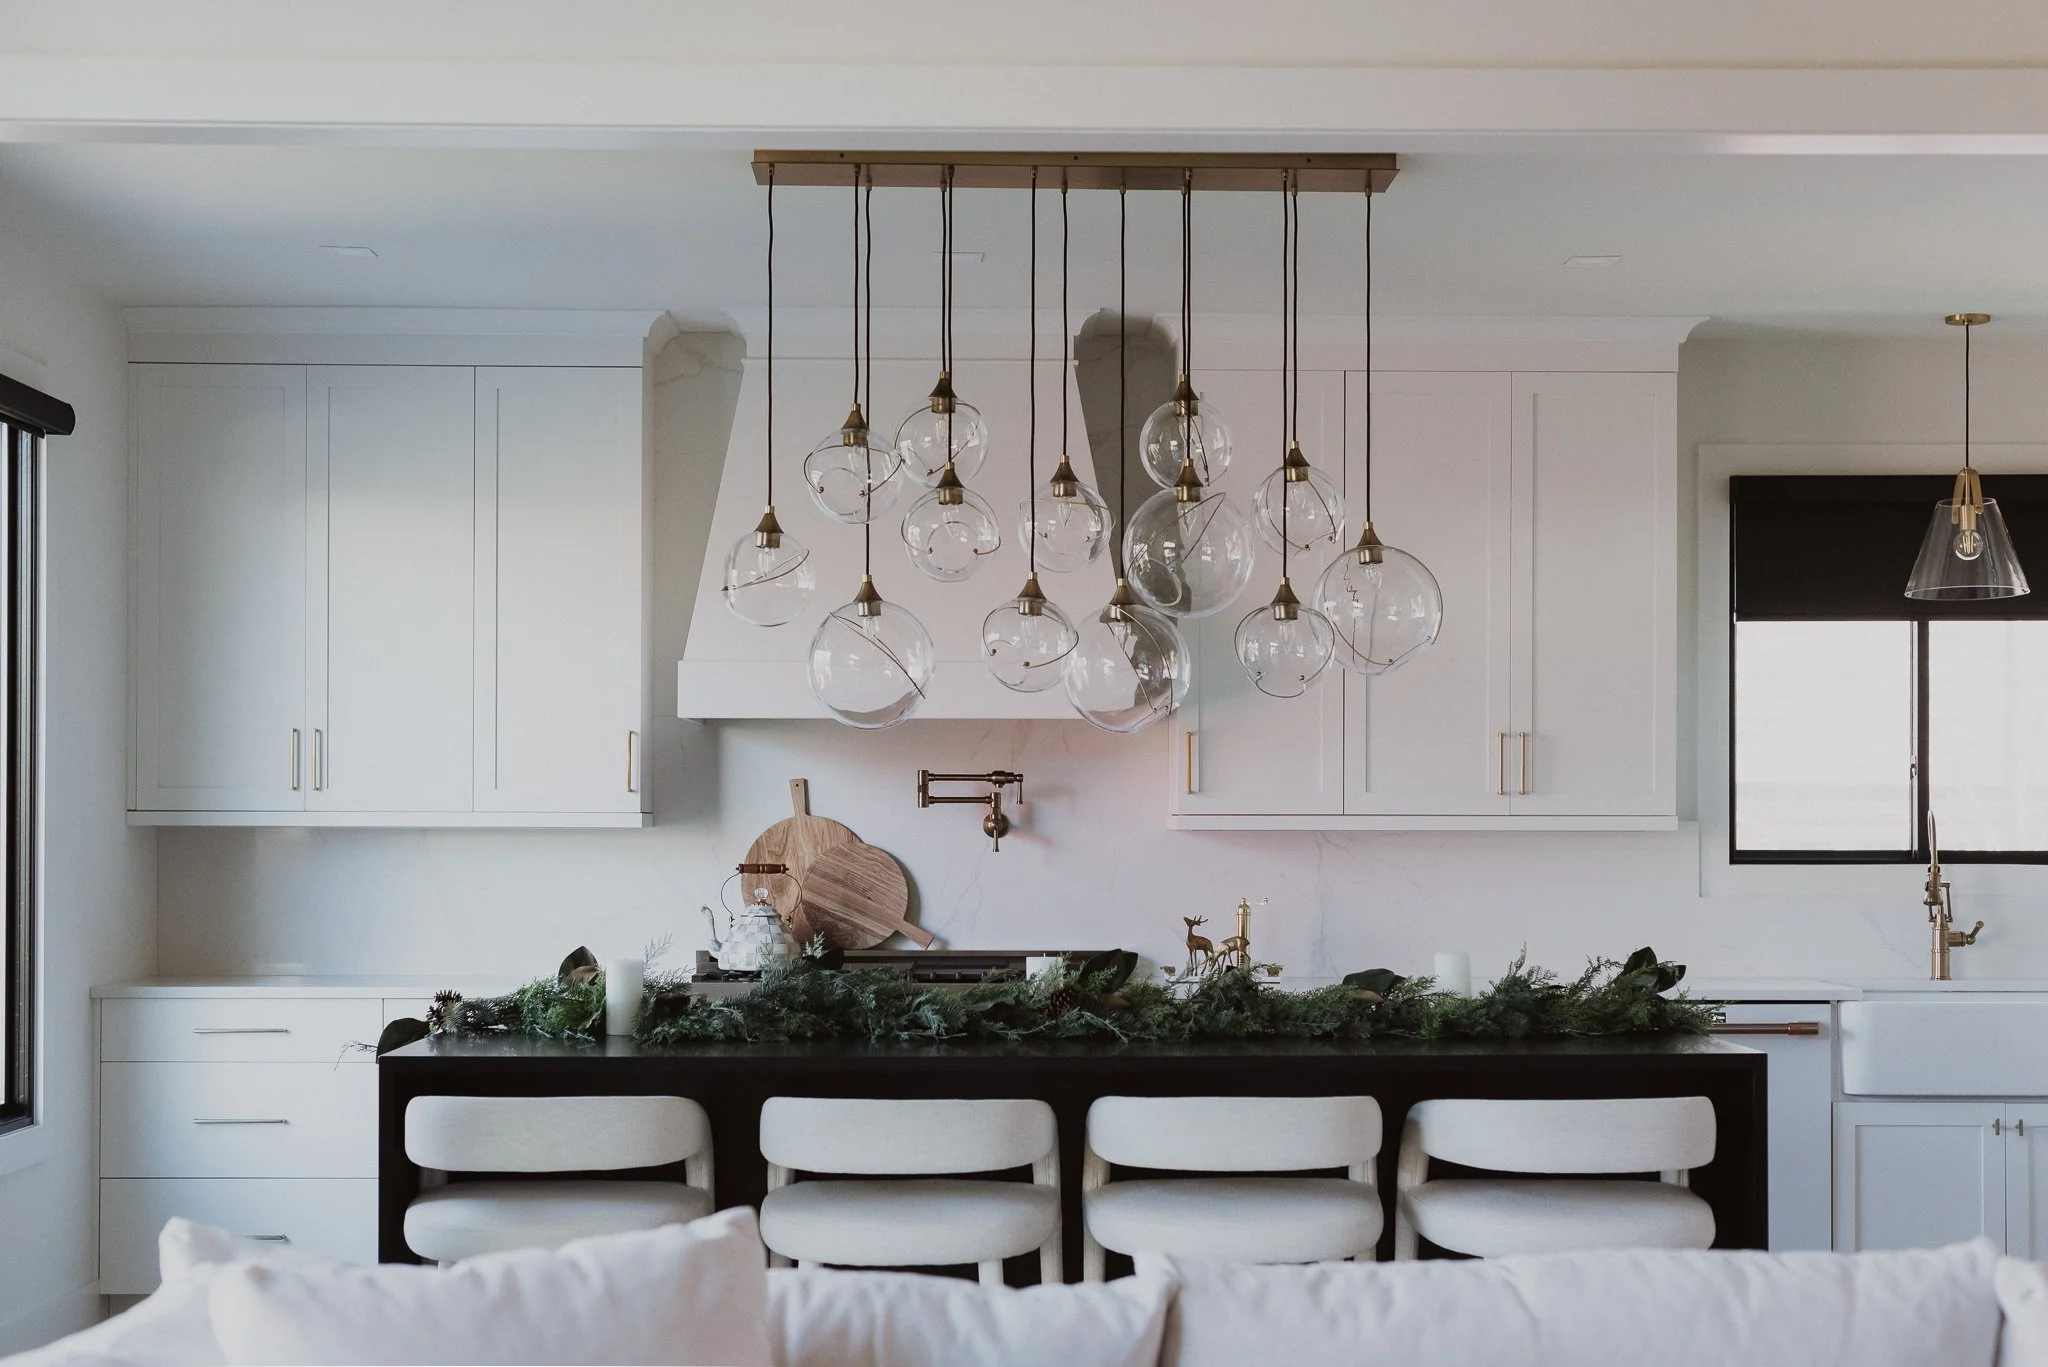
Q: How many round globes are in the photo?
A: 13